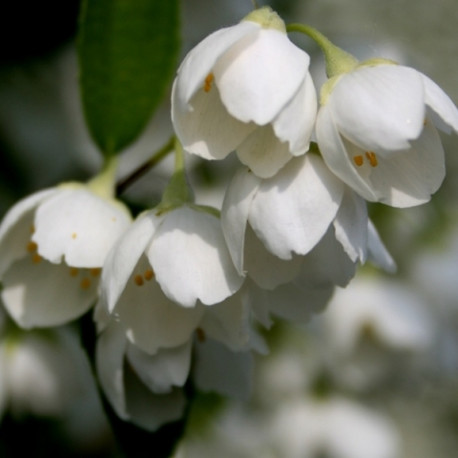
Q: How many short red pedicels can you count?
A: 0